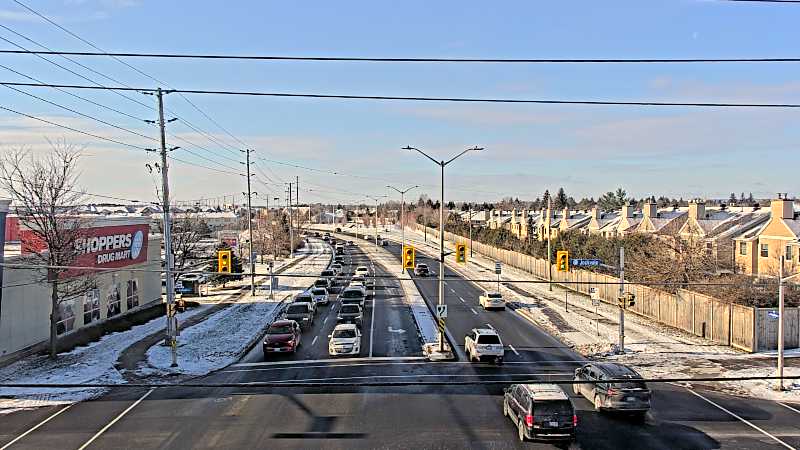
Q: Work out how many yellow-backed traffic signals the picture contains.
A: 4